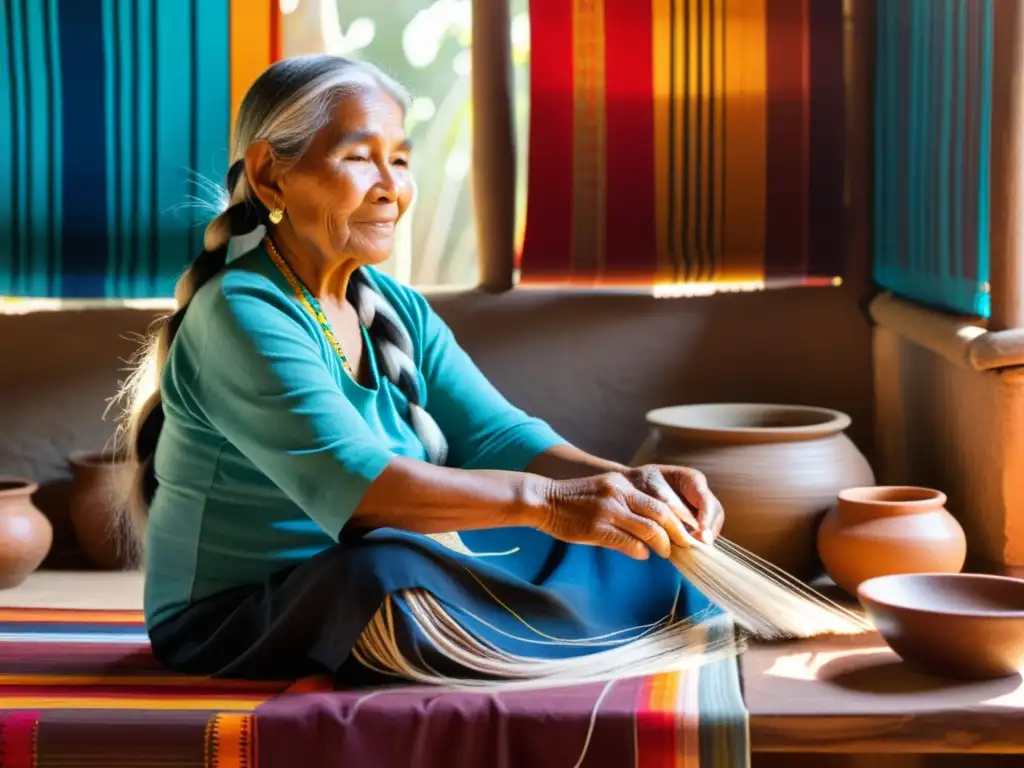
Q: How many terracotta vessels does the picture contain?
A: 5